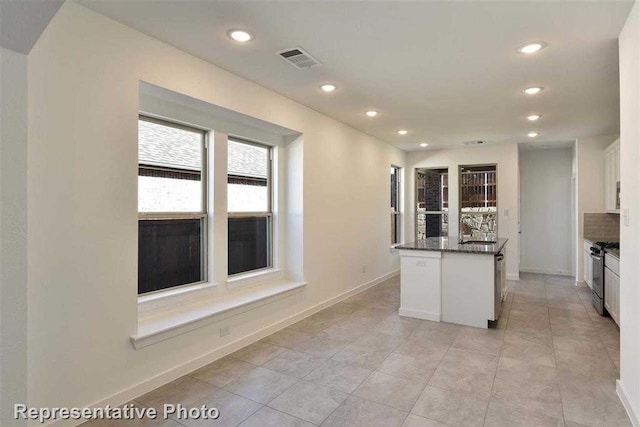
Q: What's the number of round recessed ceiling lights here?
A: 9